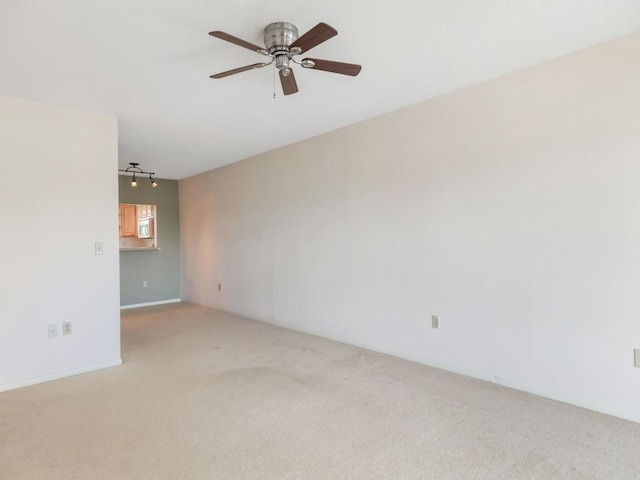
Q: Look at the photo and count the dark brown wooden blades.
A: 5